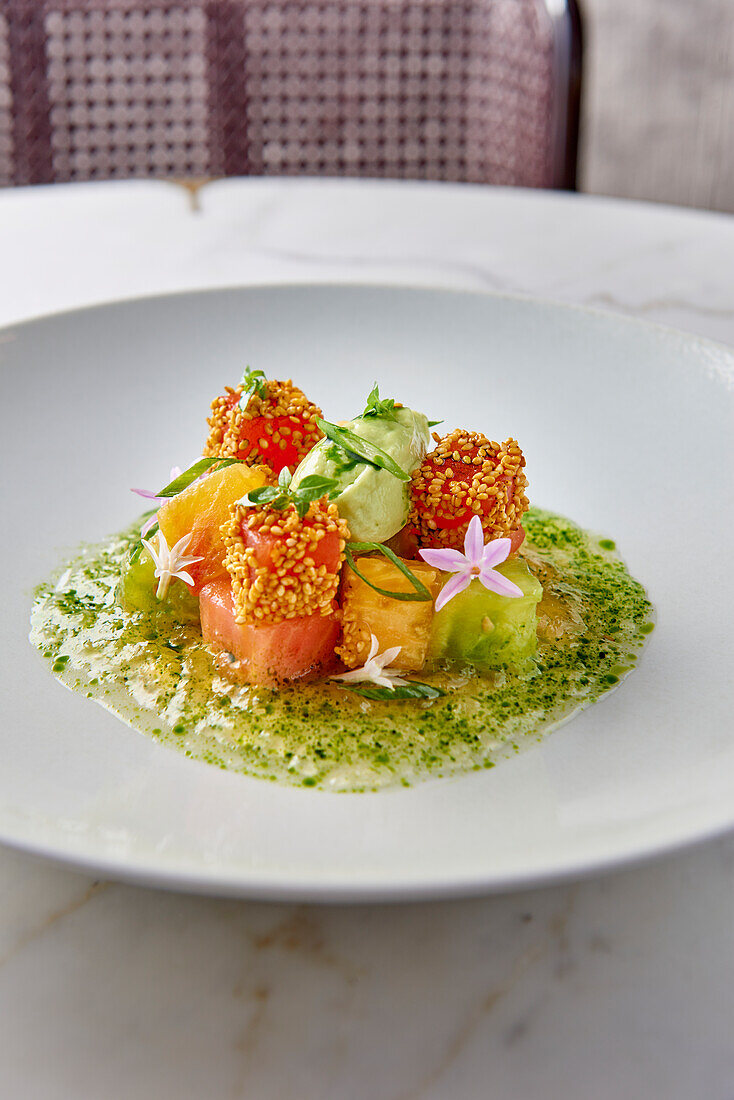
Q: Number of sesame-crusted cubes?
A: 3